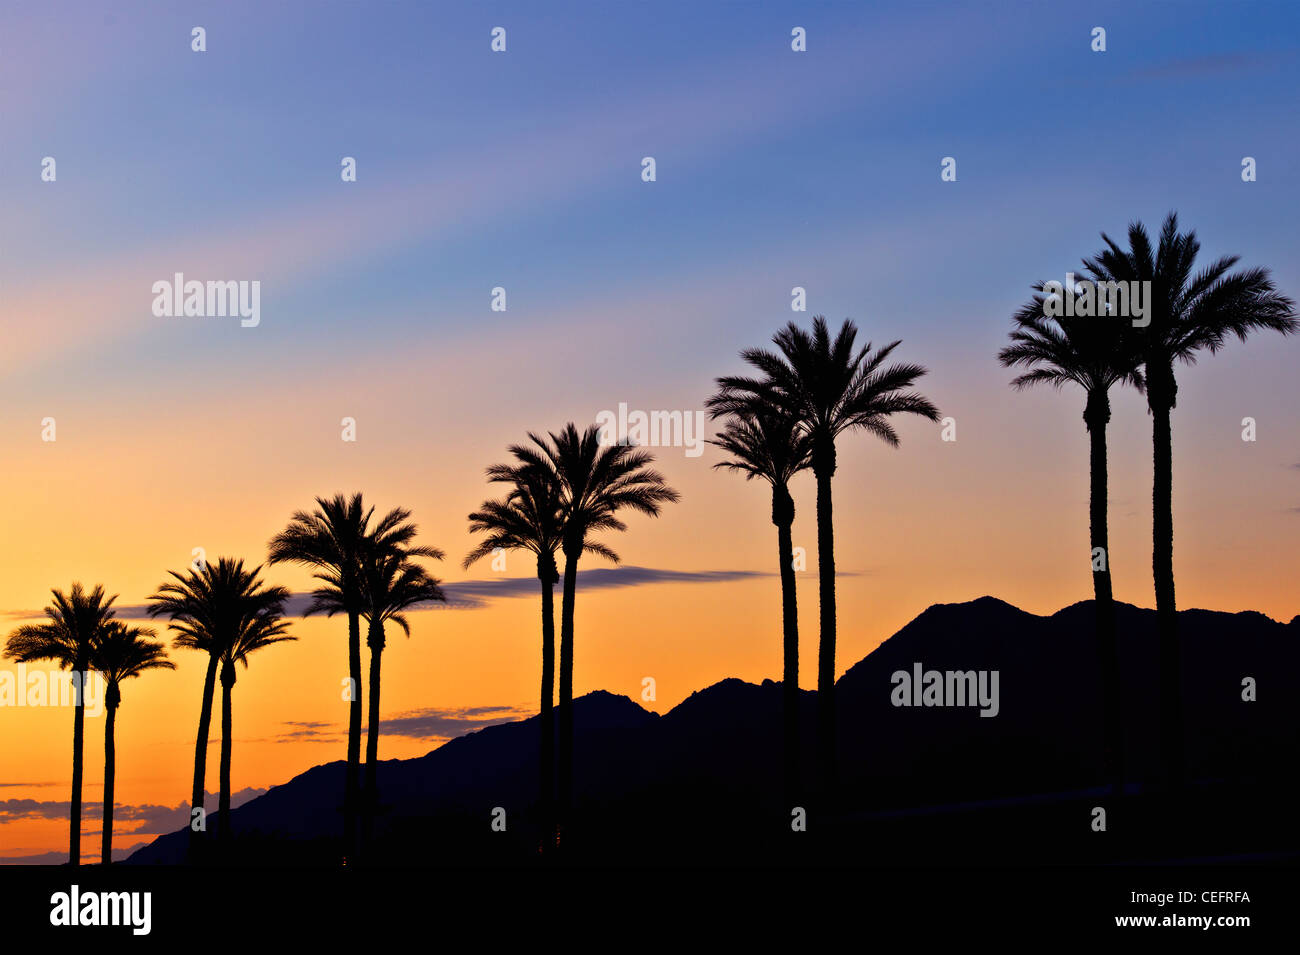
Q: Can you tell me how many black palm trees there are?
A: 12